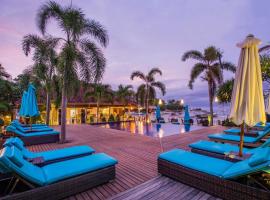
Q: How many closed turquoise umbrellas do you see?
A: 4